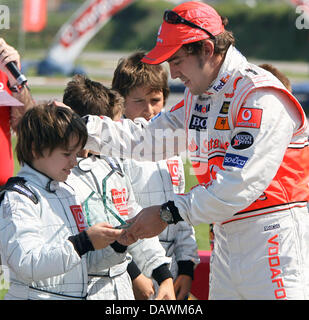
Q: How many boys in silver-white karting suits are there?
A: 3